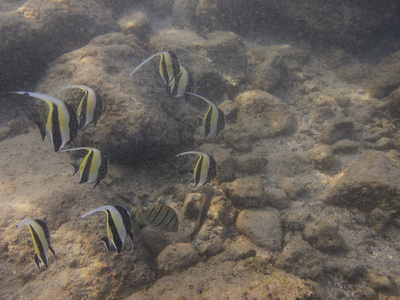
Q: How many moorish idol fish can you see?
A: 9